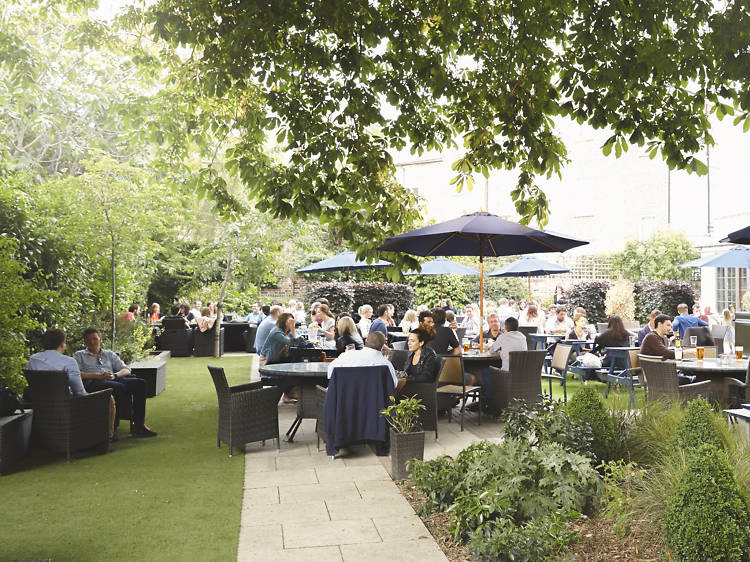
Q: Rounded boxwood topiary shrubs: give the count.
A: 3